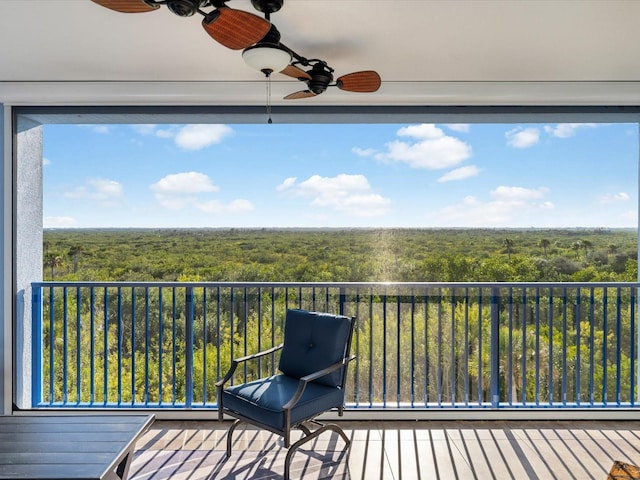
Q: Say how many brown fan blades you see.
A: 5